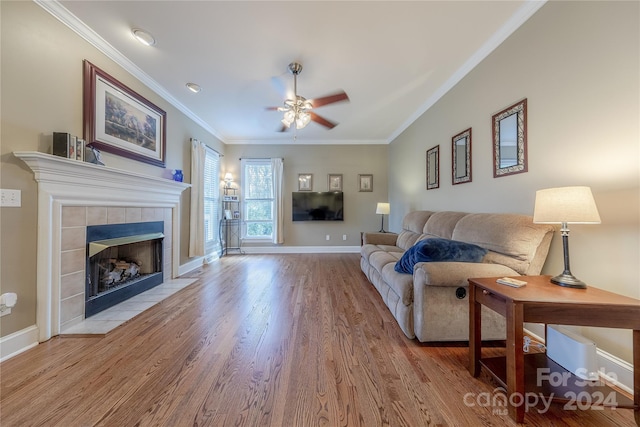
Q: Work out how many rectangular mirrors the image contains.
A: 3